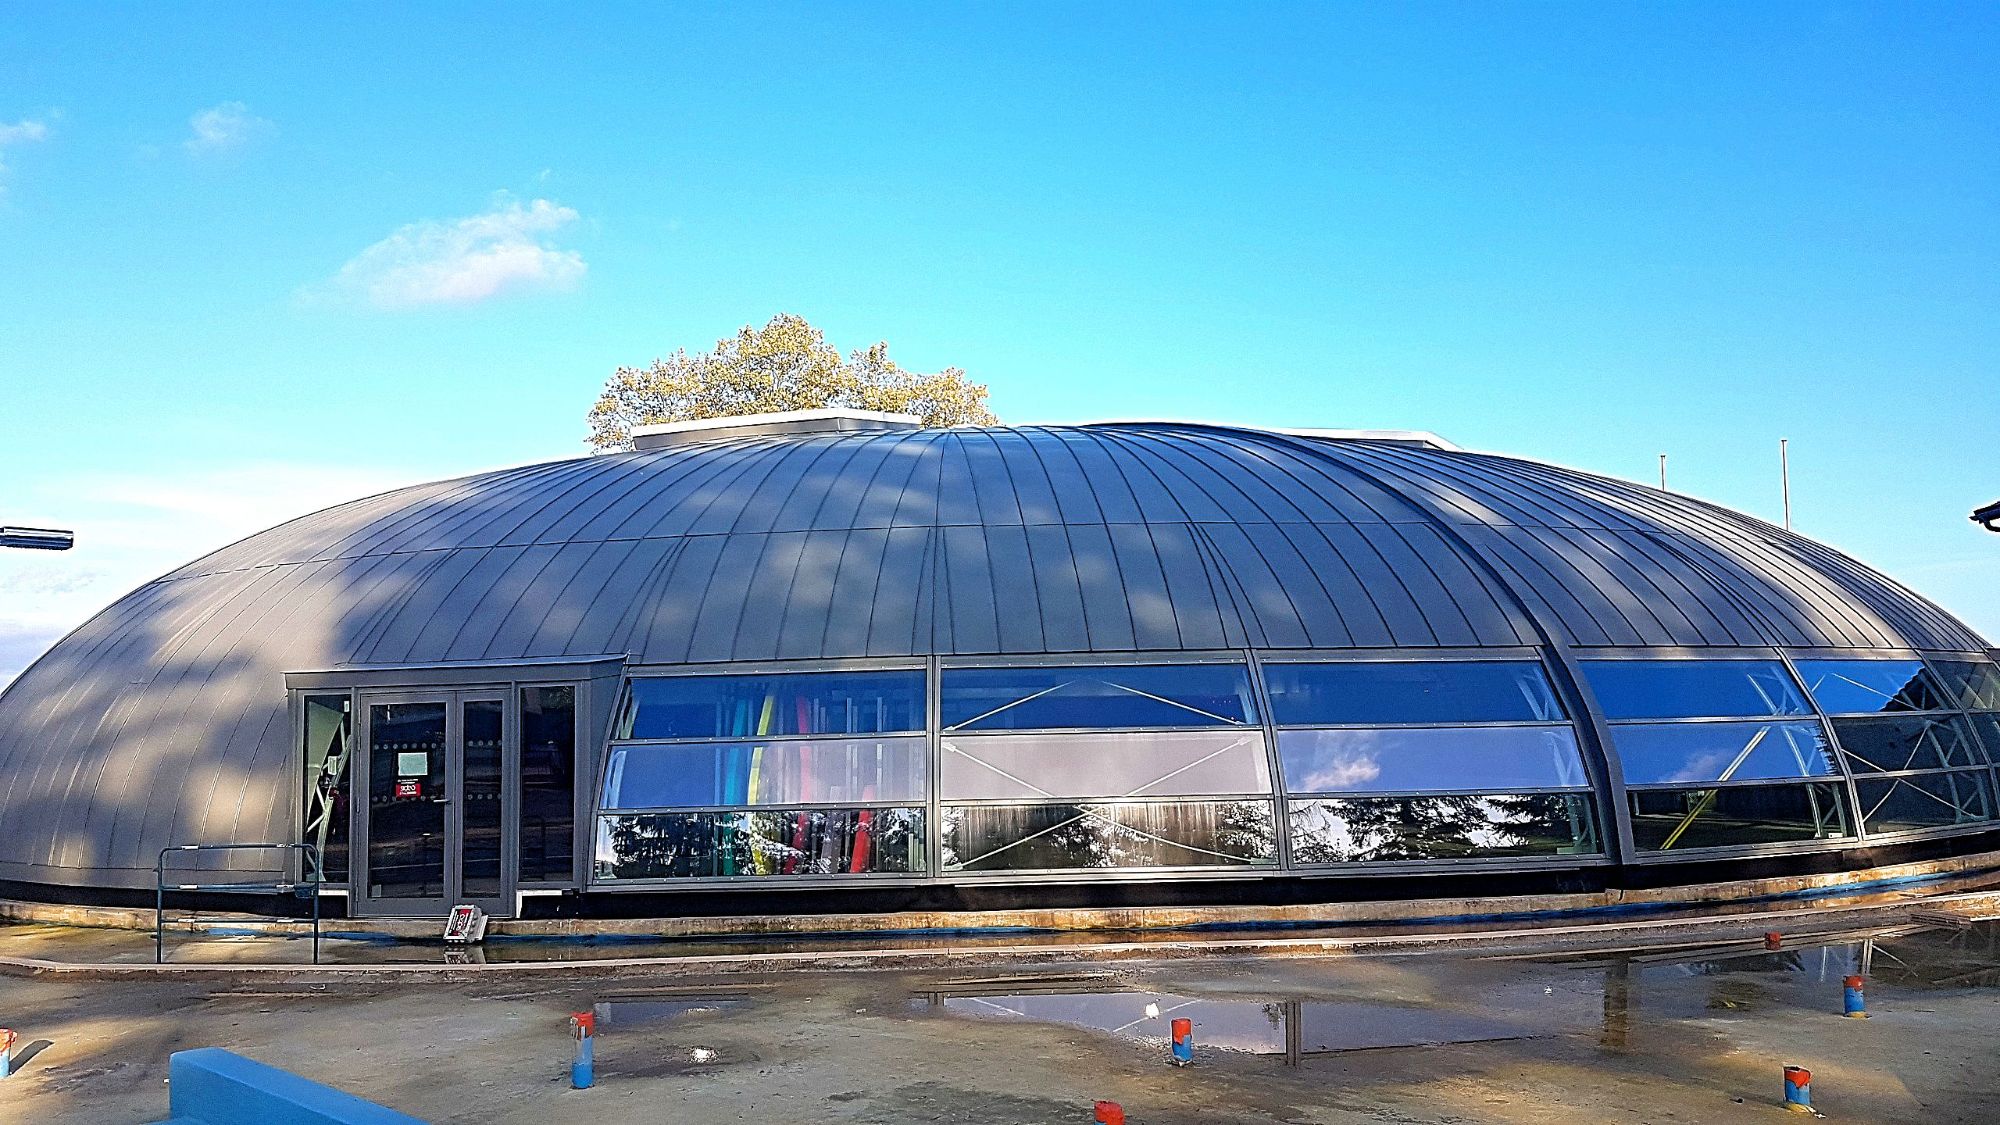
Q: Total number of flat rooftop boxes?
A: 2